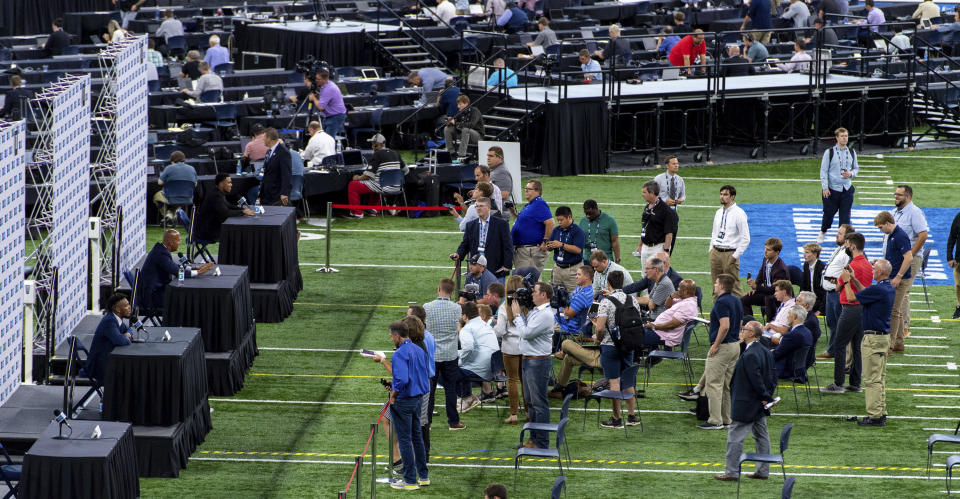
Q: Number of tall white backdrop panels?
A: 3